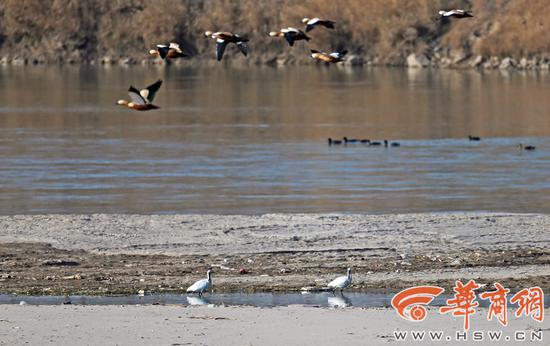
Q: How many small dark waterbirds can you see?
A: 7